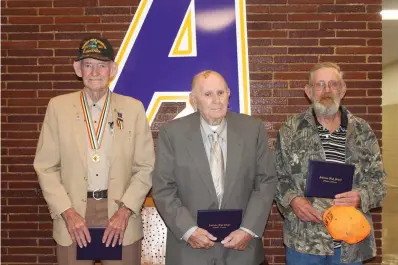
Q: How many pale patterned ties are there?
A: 1